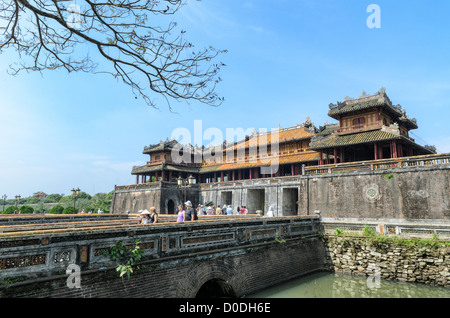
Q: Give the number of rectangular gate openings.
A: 3